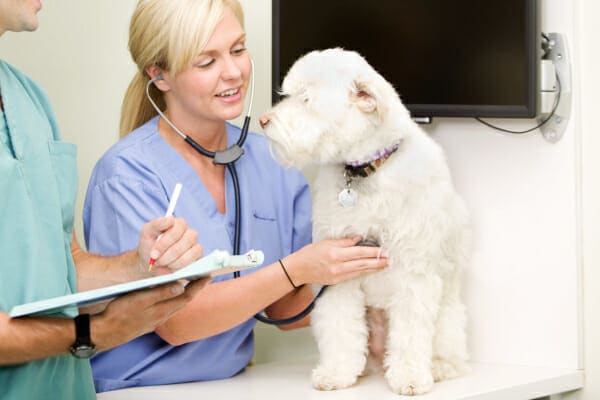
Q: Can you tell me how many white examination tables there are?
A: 1